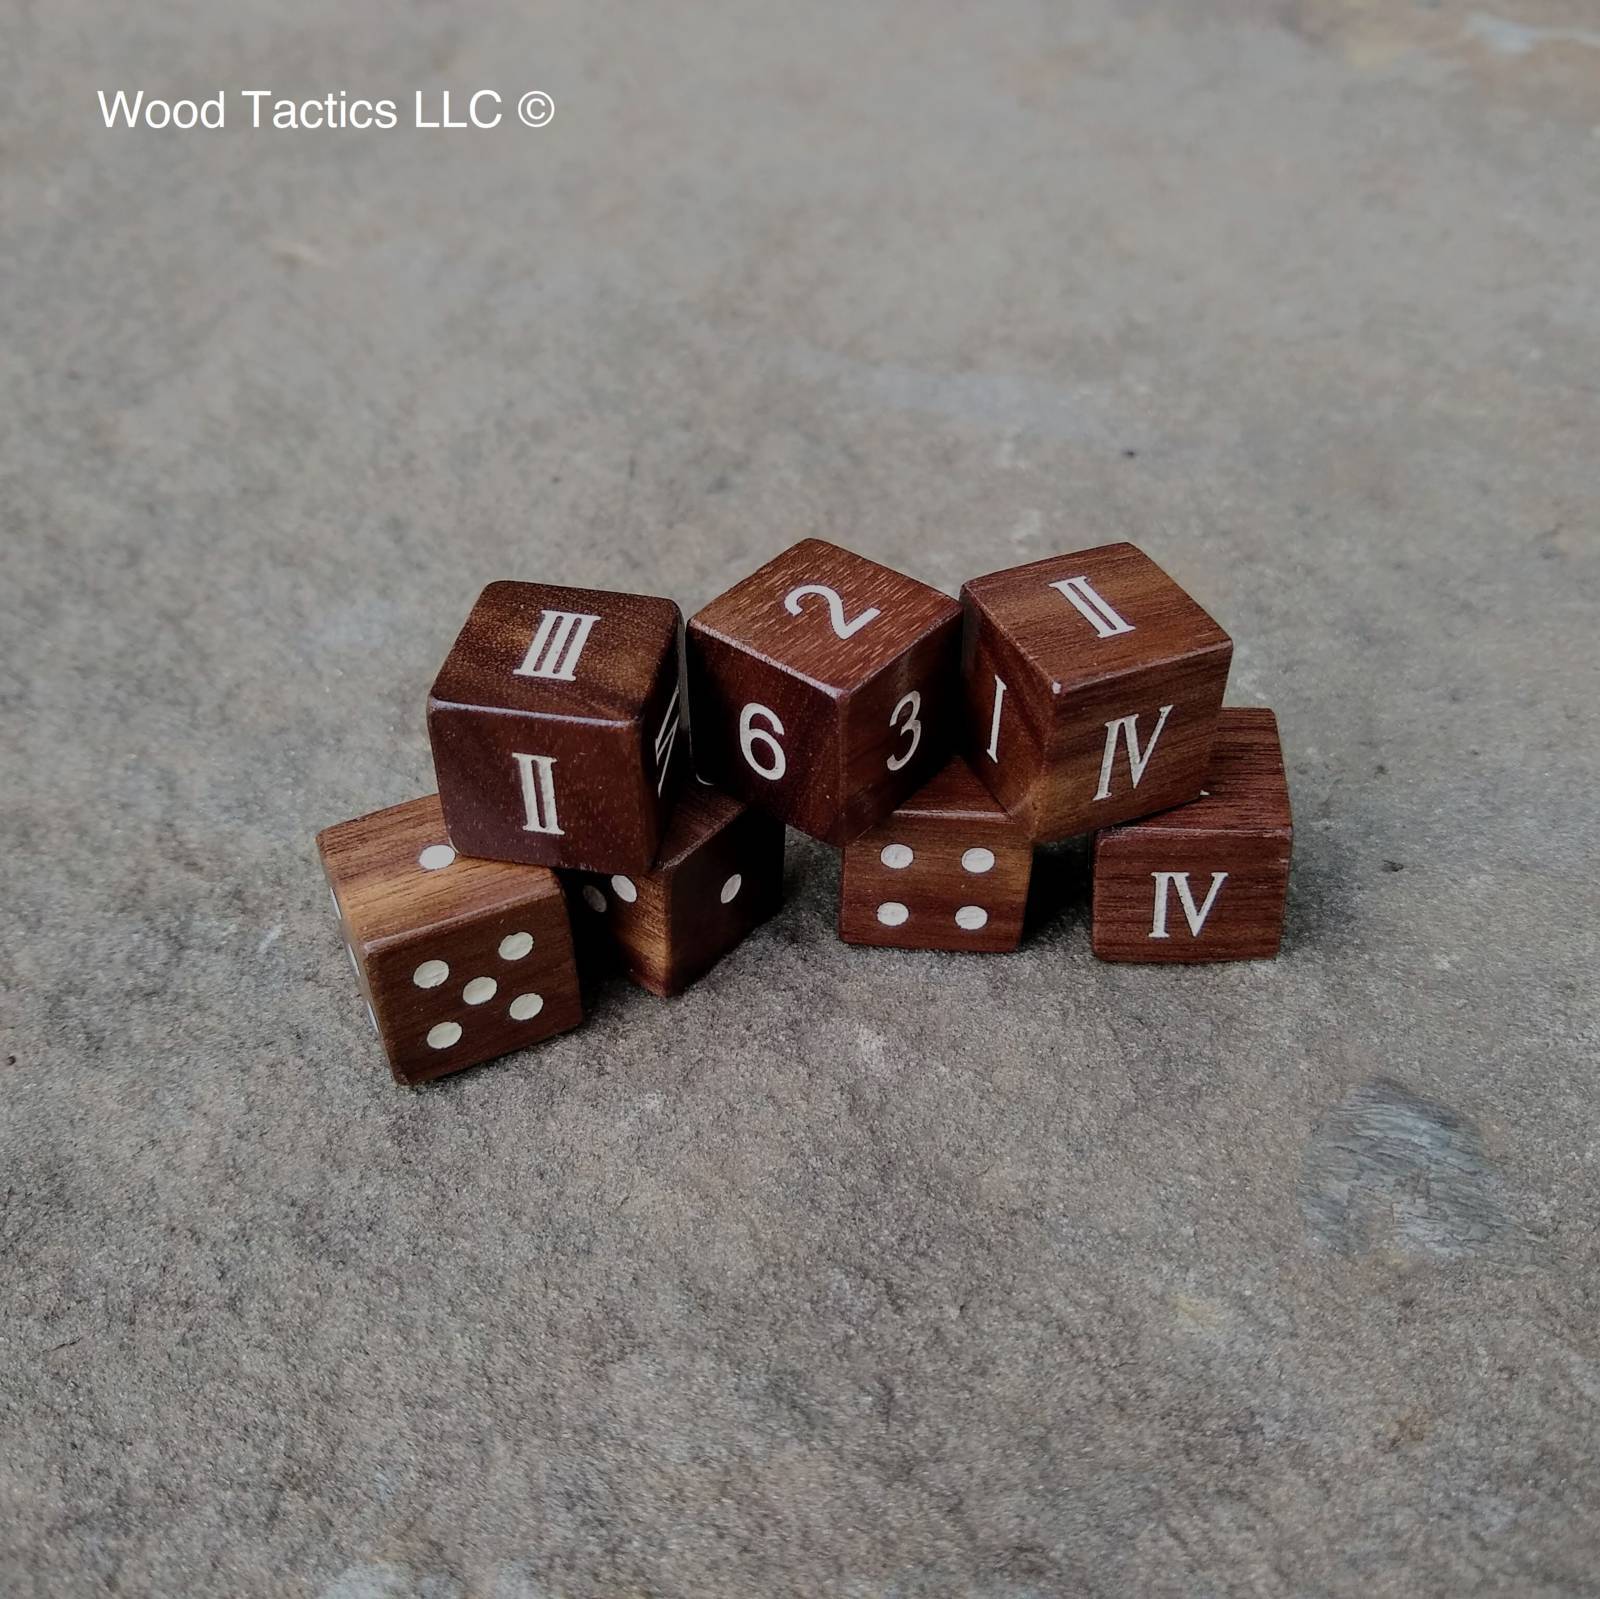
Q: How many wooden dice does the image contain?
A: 7